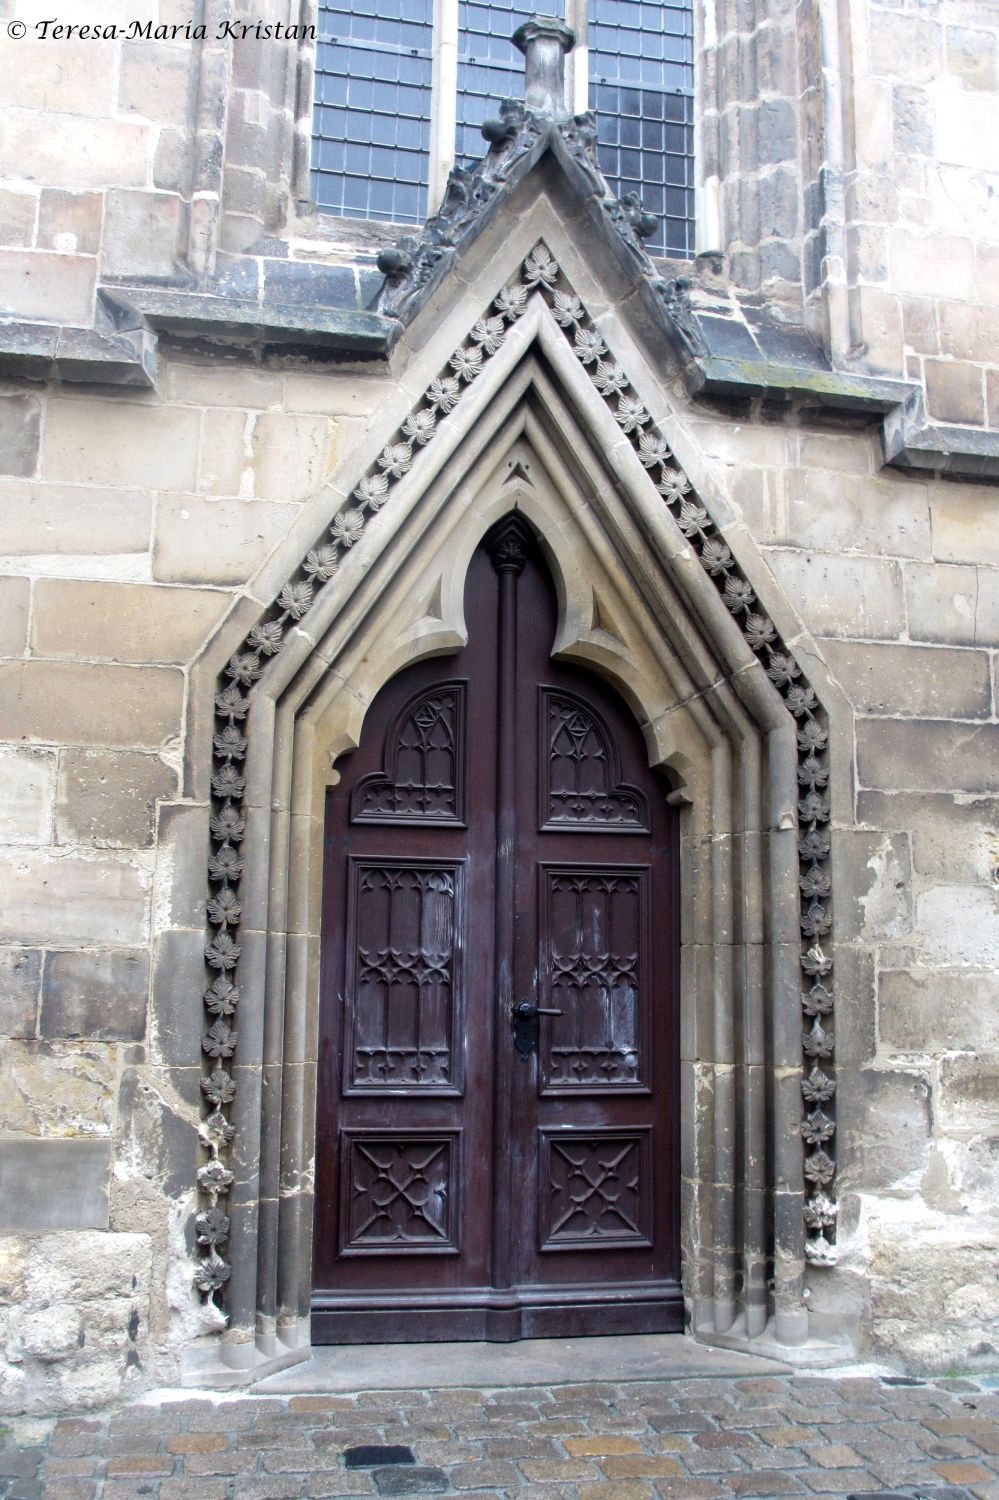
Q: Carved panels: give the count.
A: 6